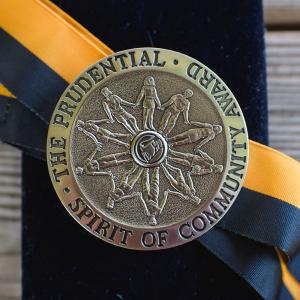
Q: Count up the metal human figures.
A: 10